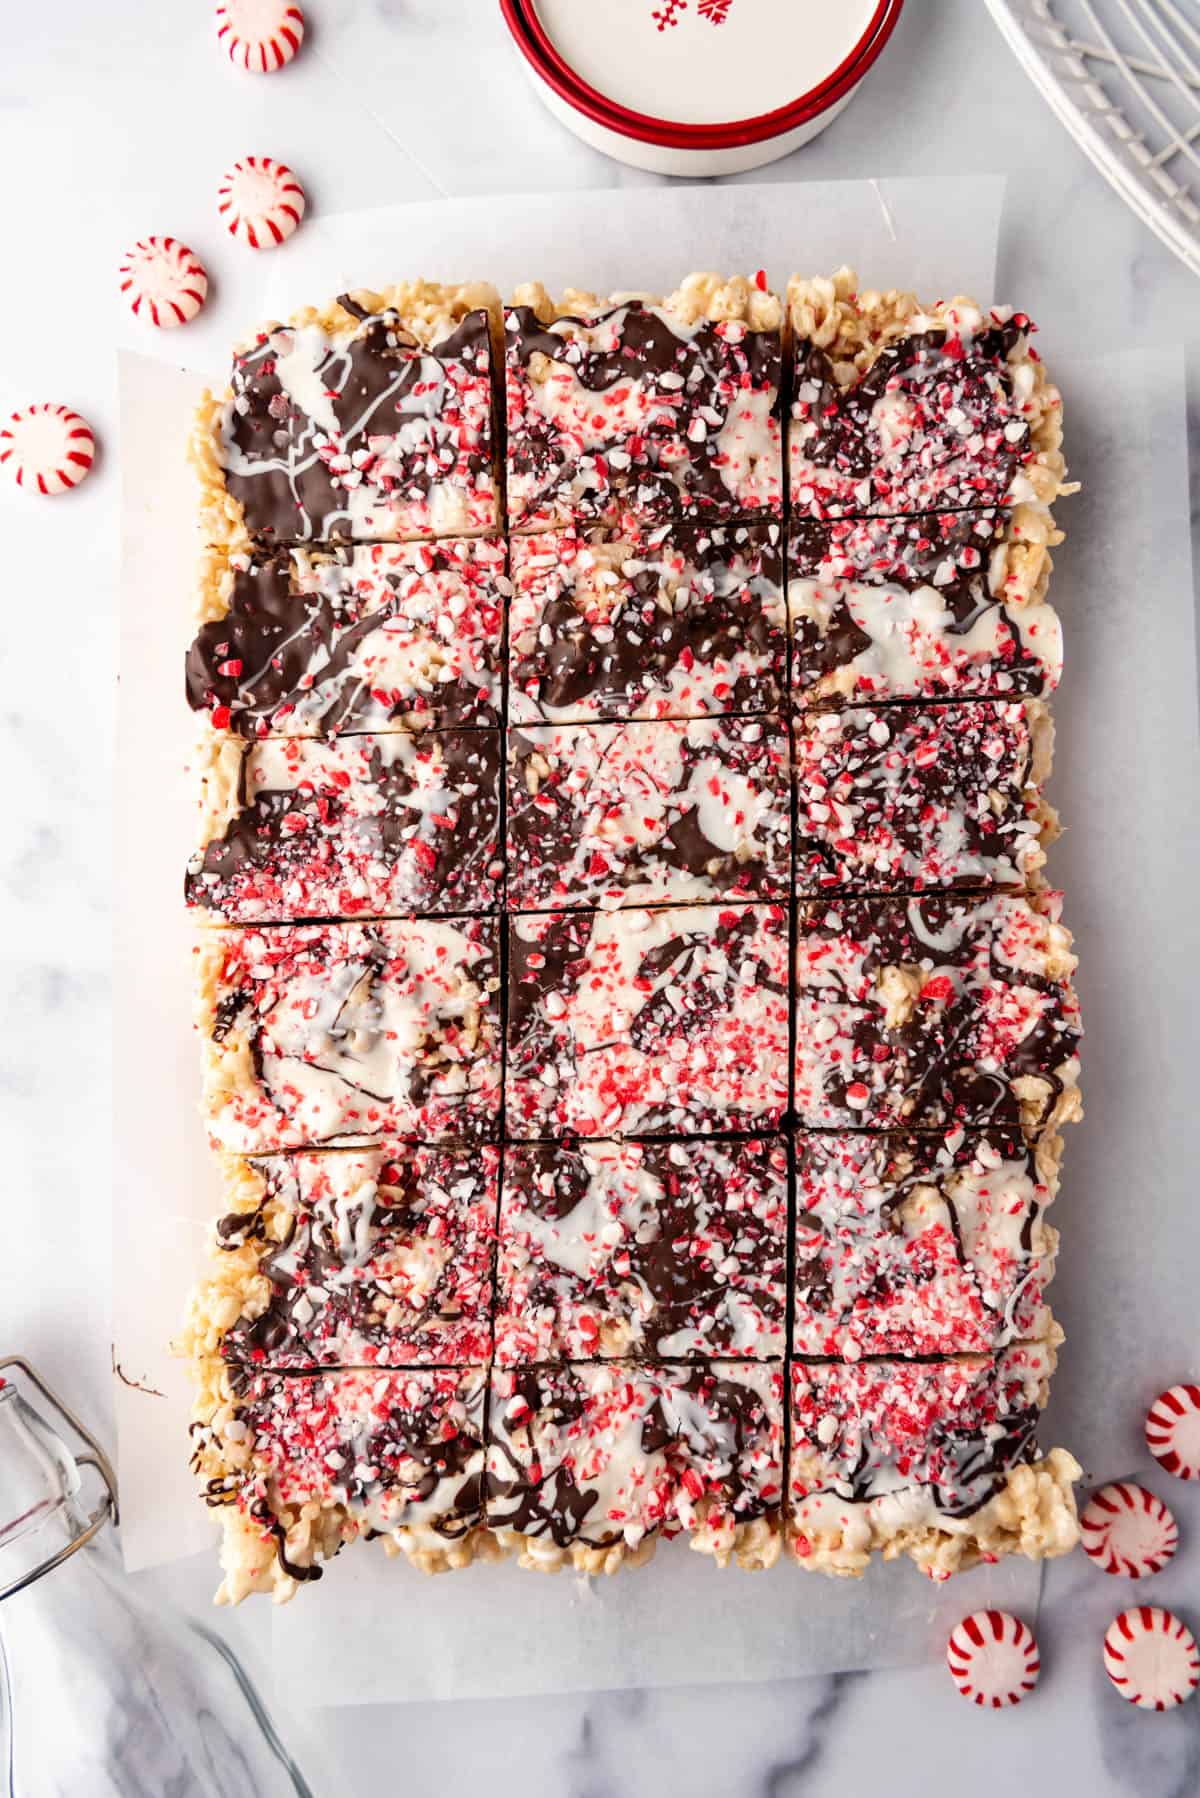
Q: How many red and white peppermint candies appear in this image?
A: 8